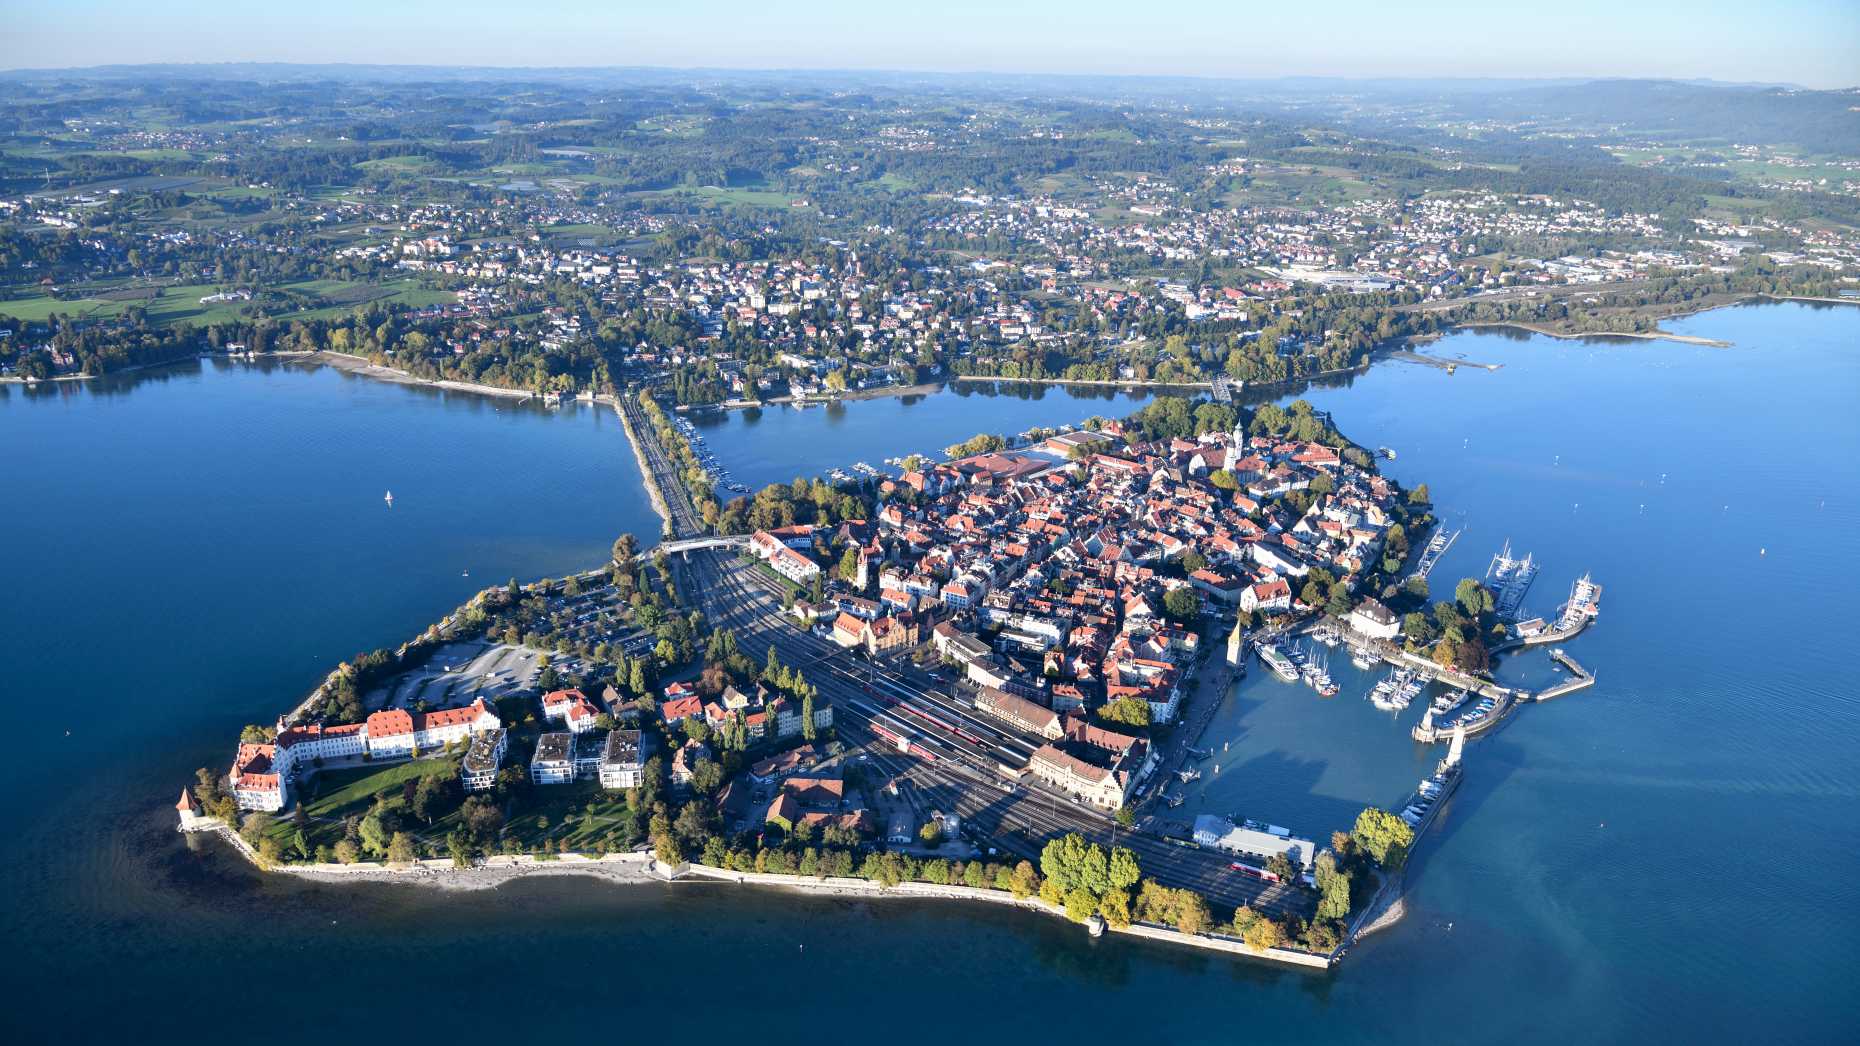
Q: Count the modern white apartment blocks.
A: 3